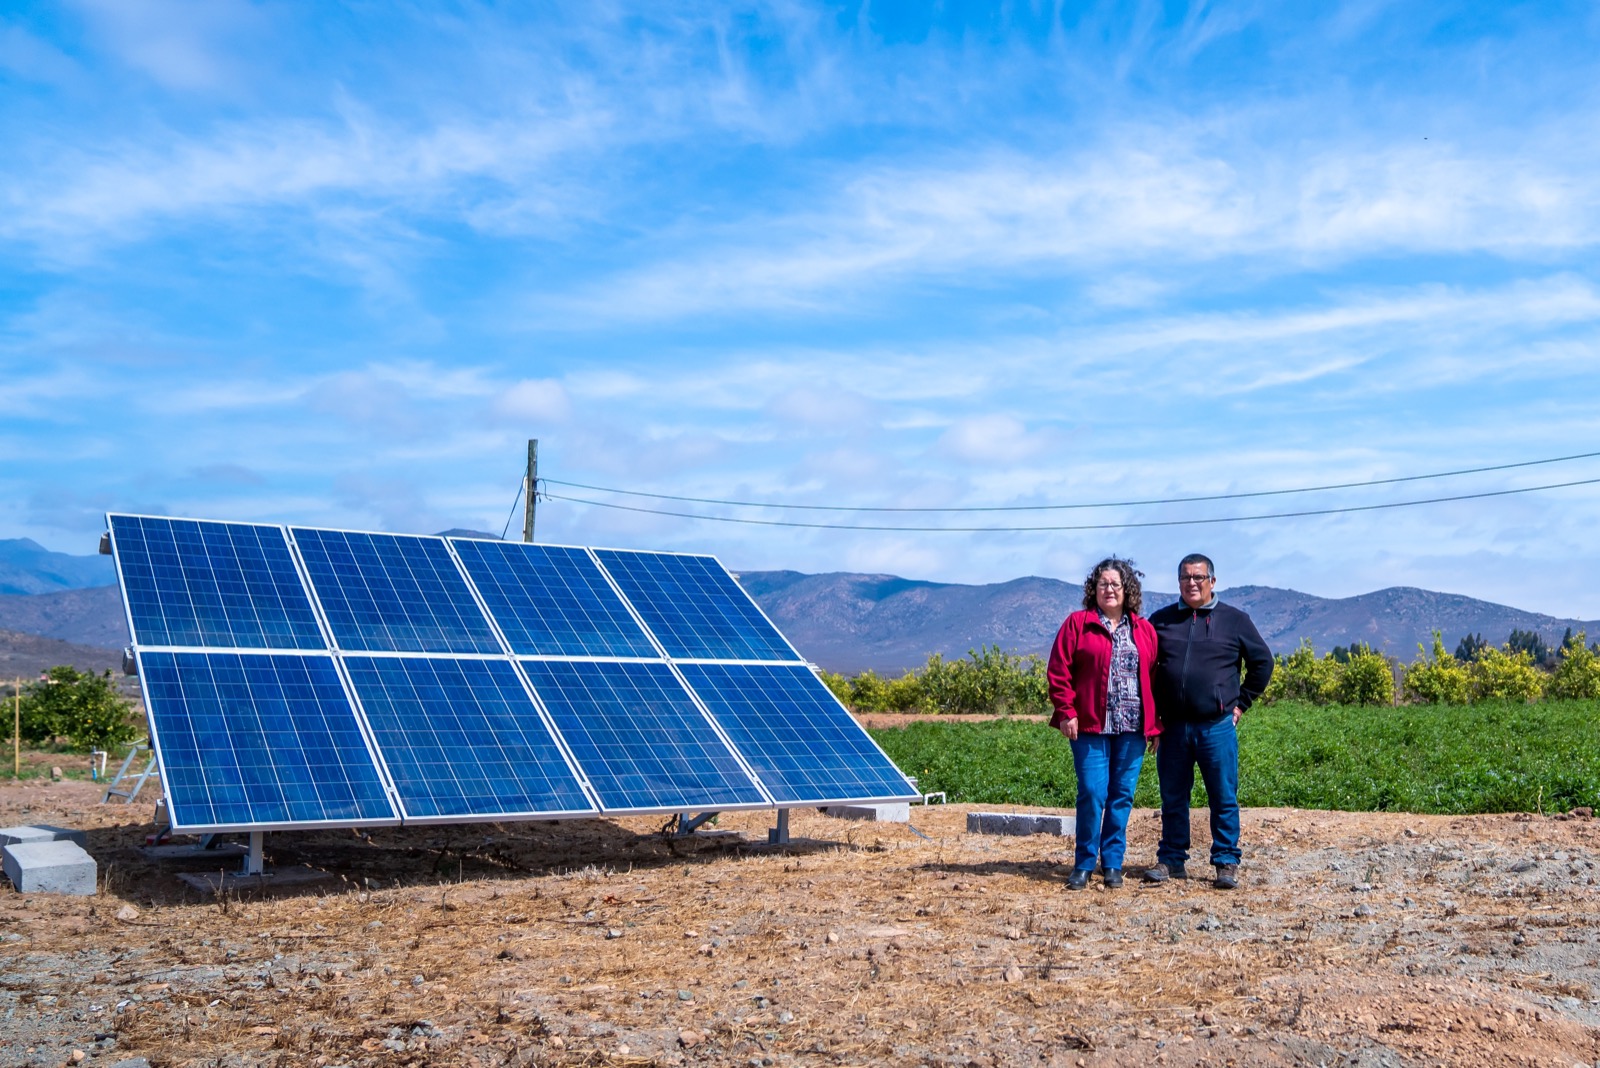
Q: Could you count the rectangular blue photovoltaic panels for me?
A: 8